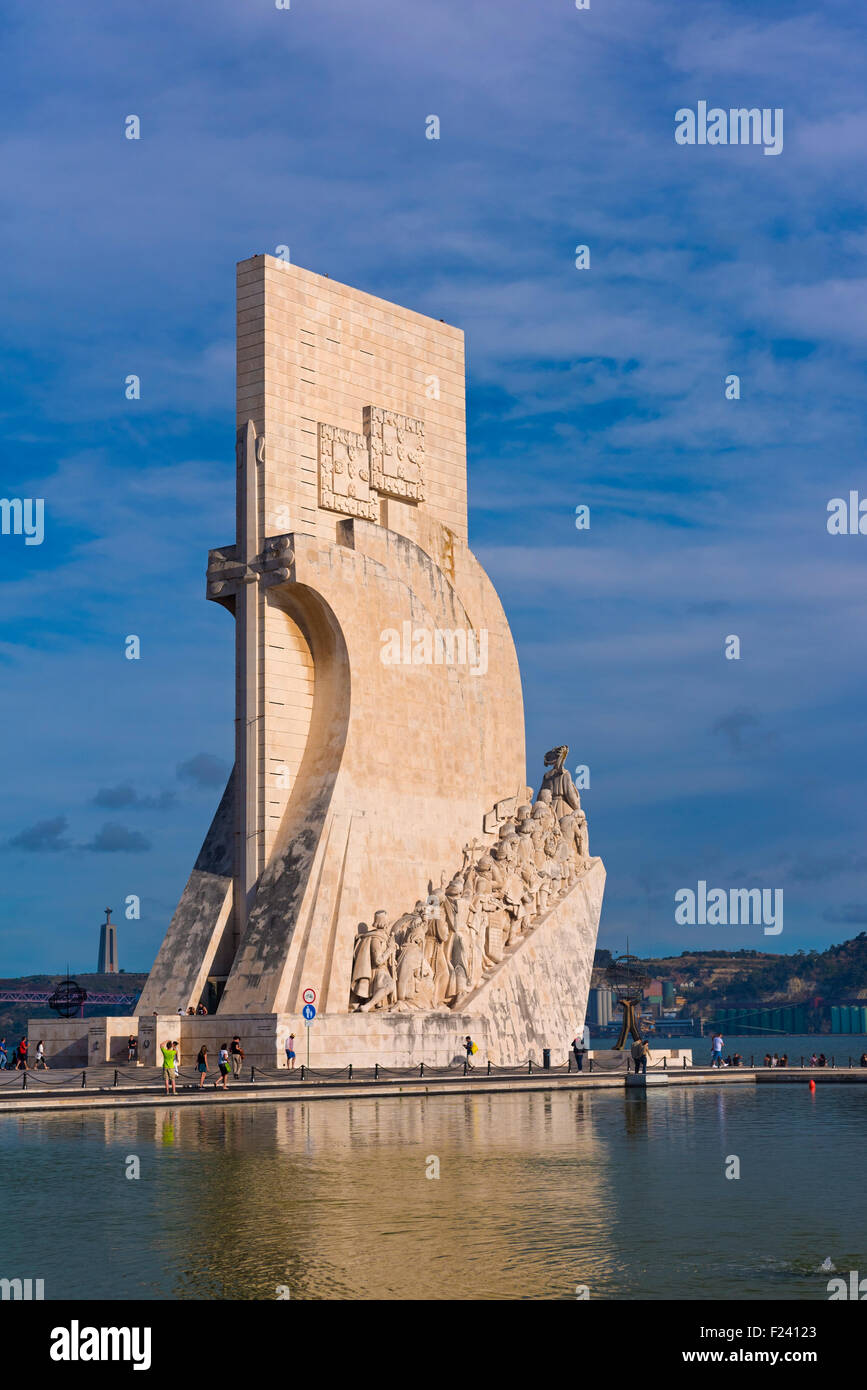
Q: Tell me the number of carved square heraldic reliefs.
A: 2